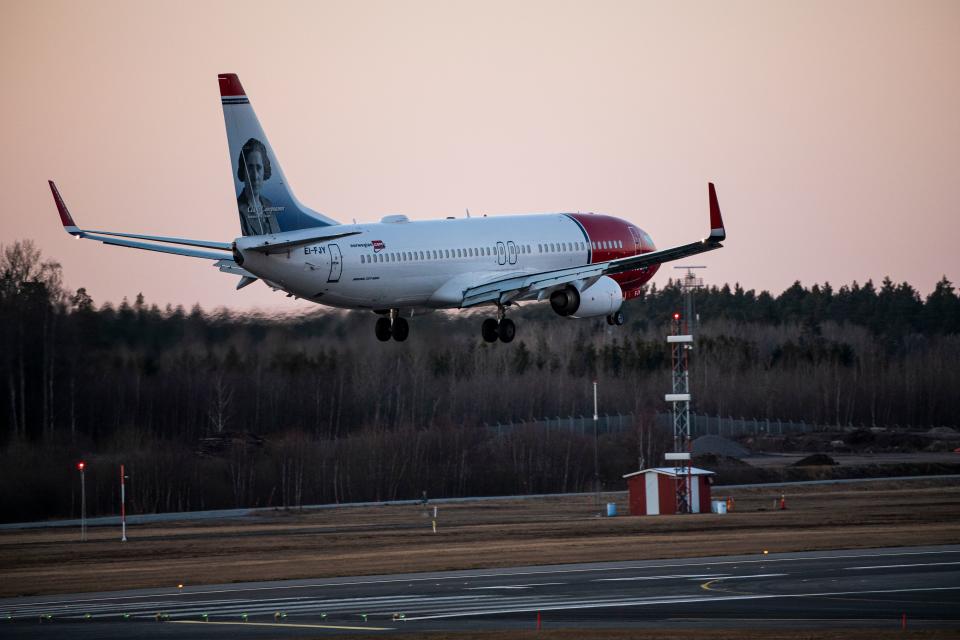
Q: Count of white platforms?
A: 3